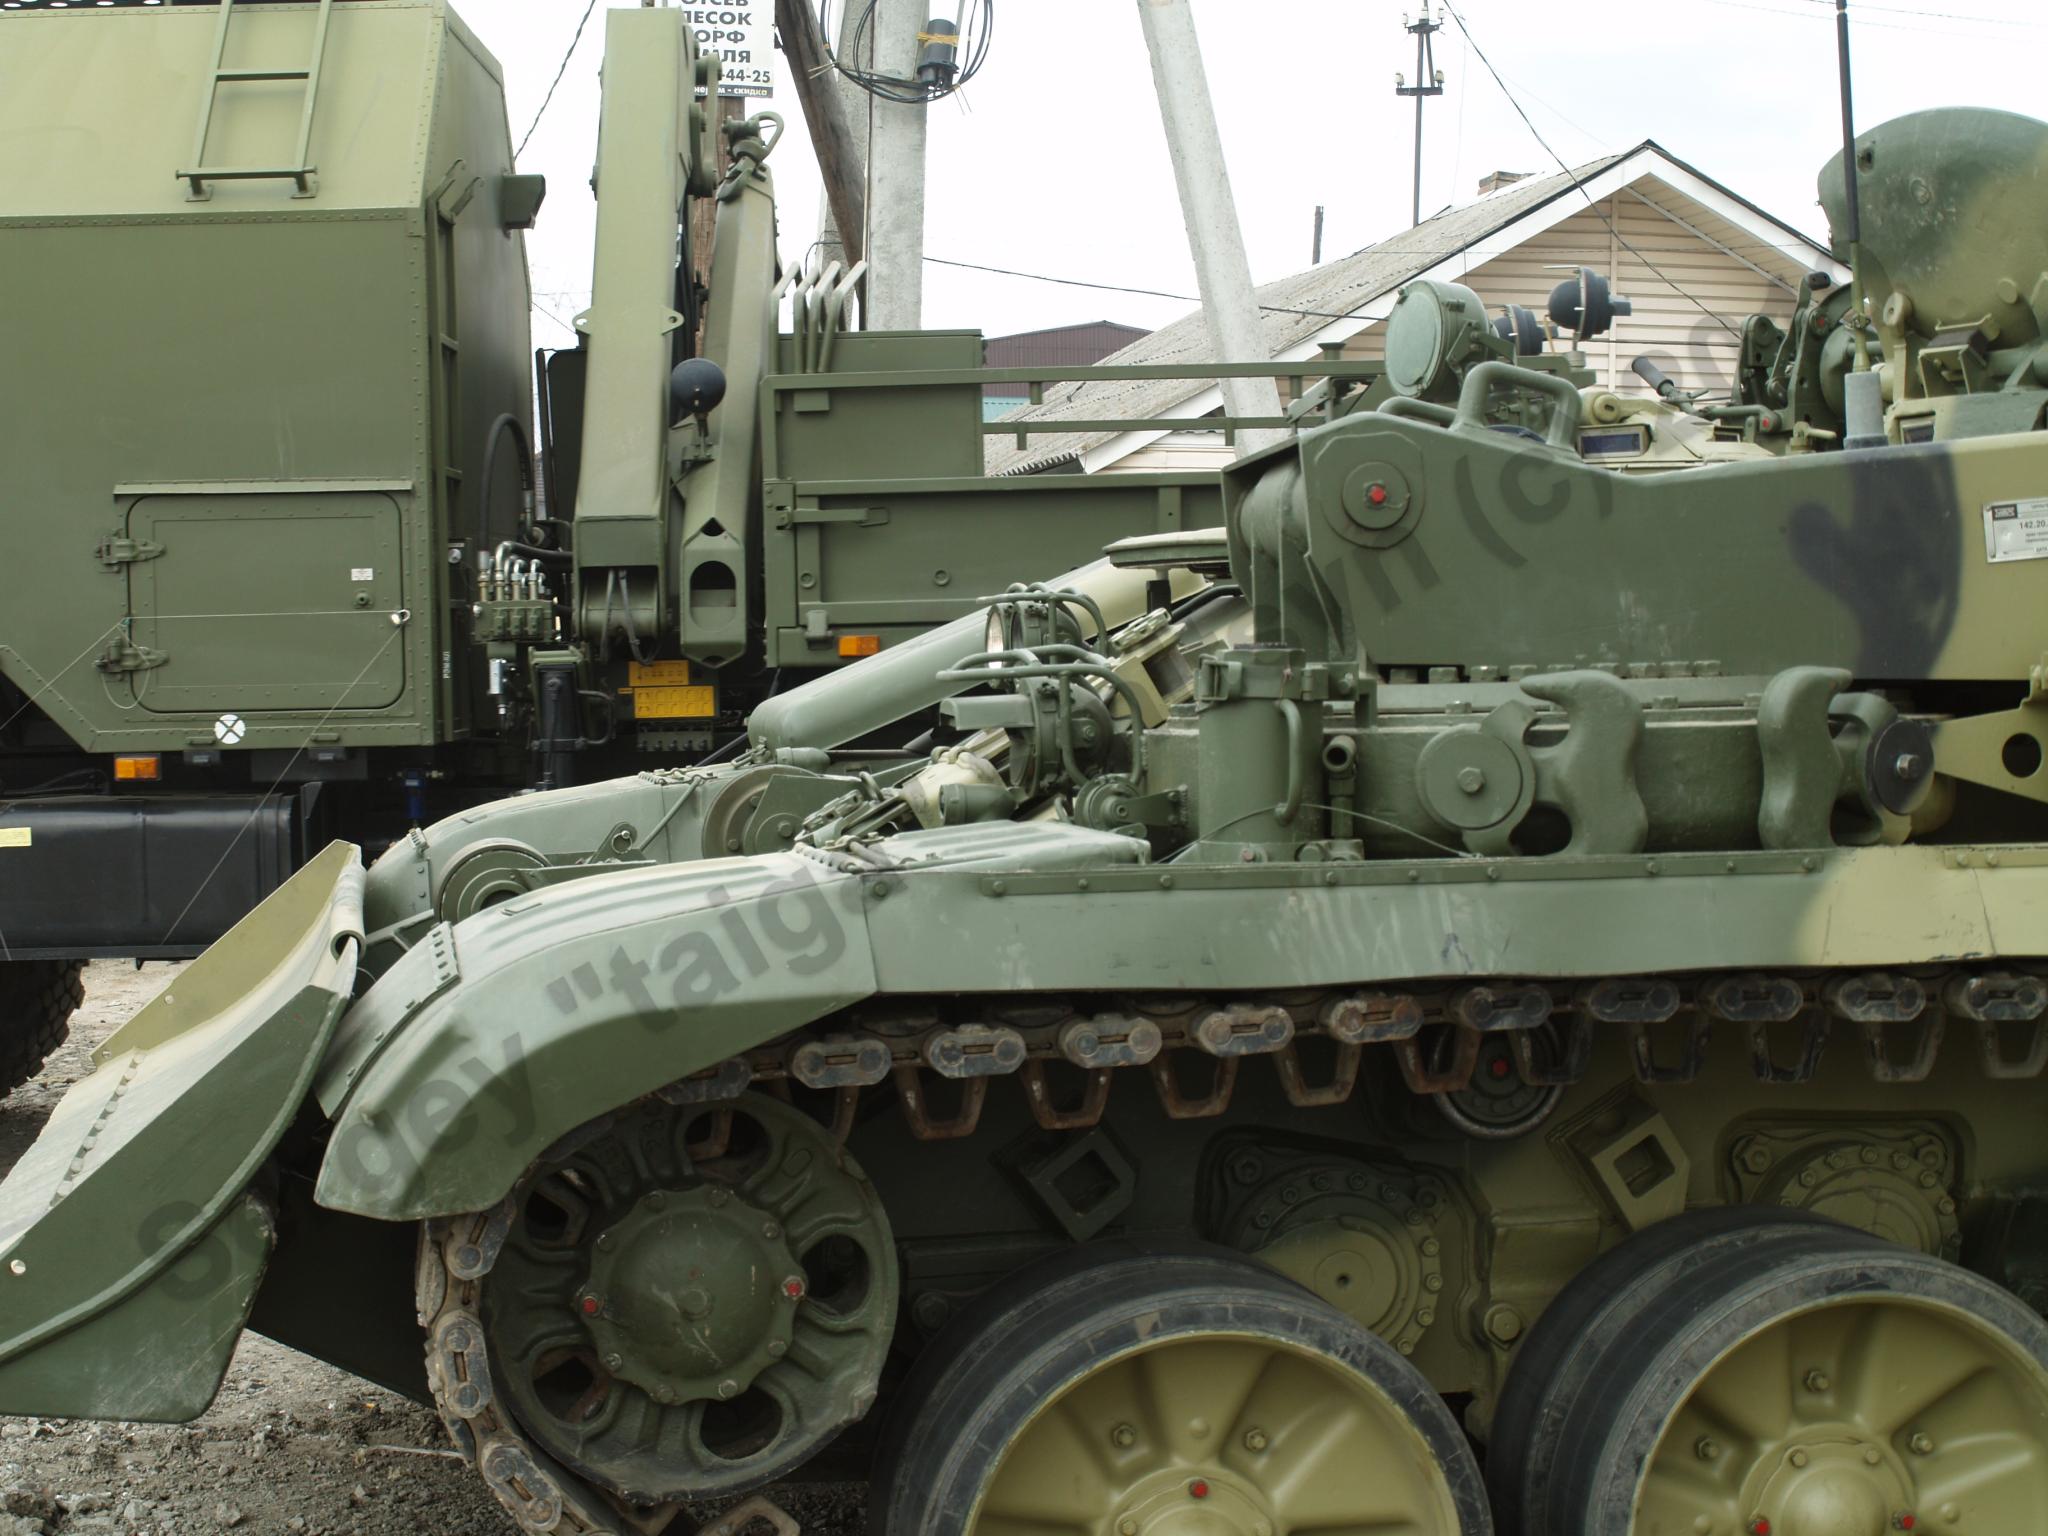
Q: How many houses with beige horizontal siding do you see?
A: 1